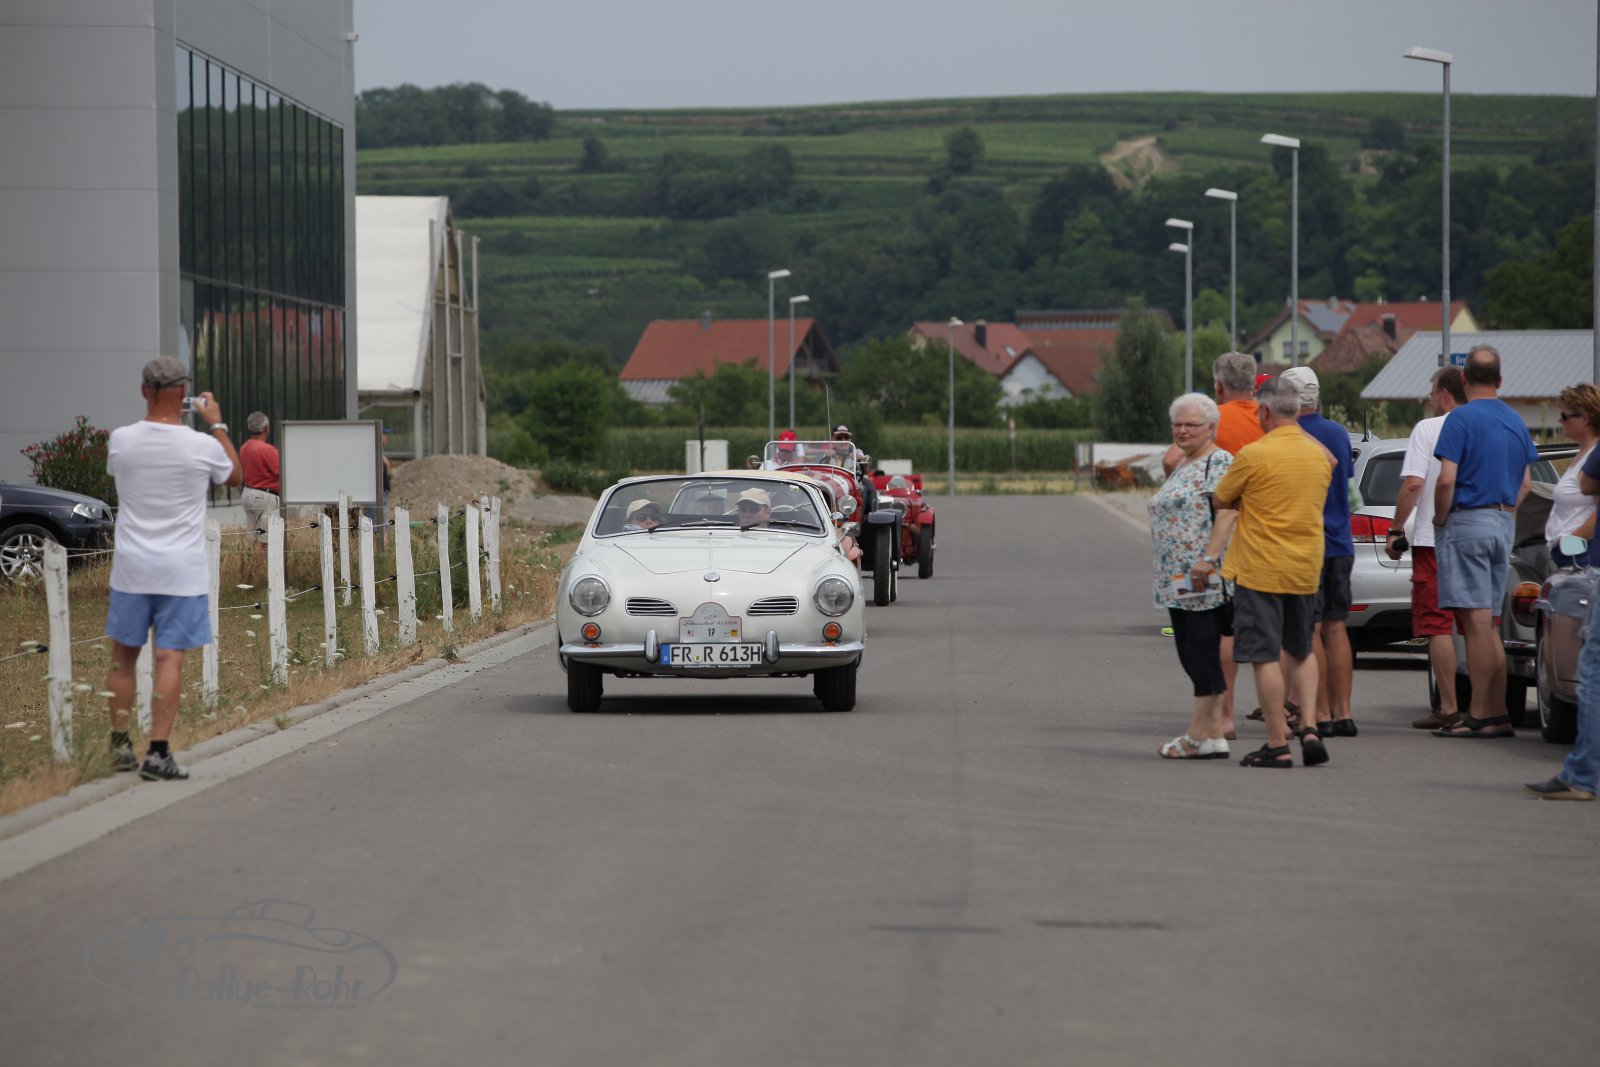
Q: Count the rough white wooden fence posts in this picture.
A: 12